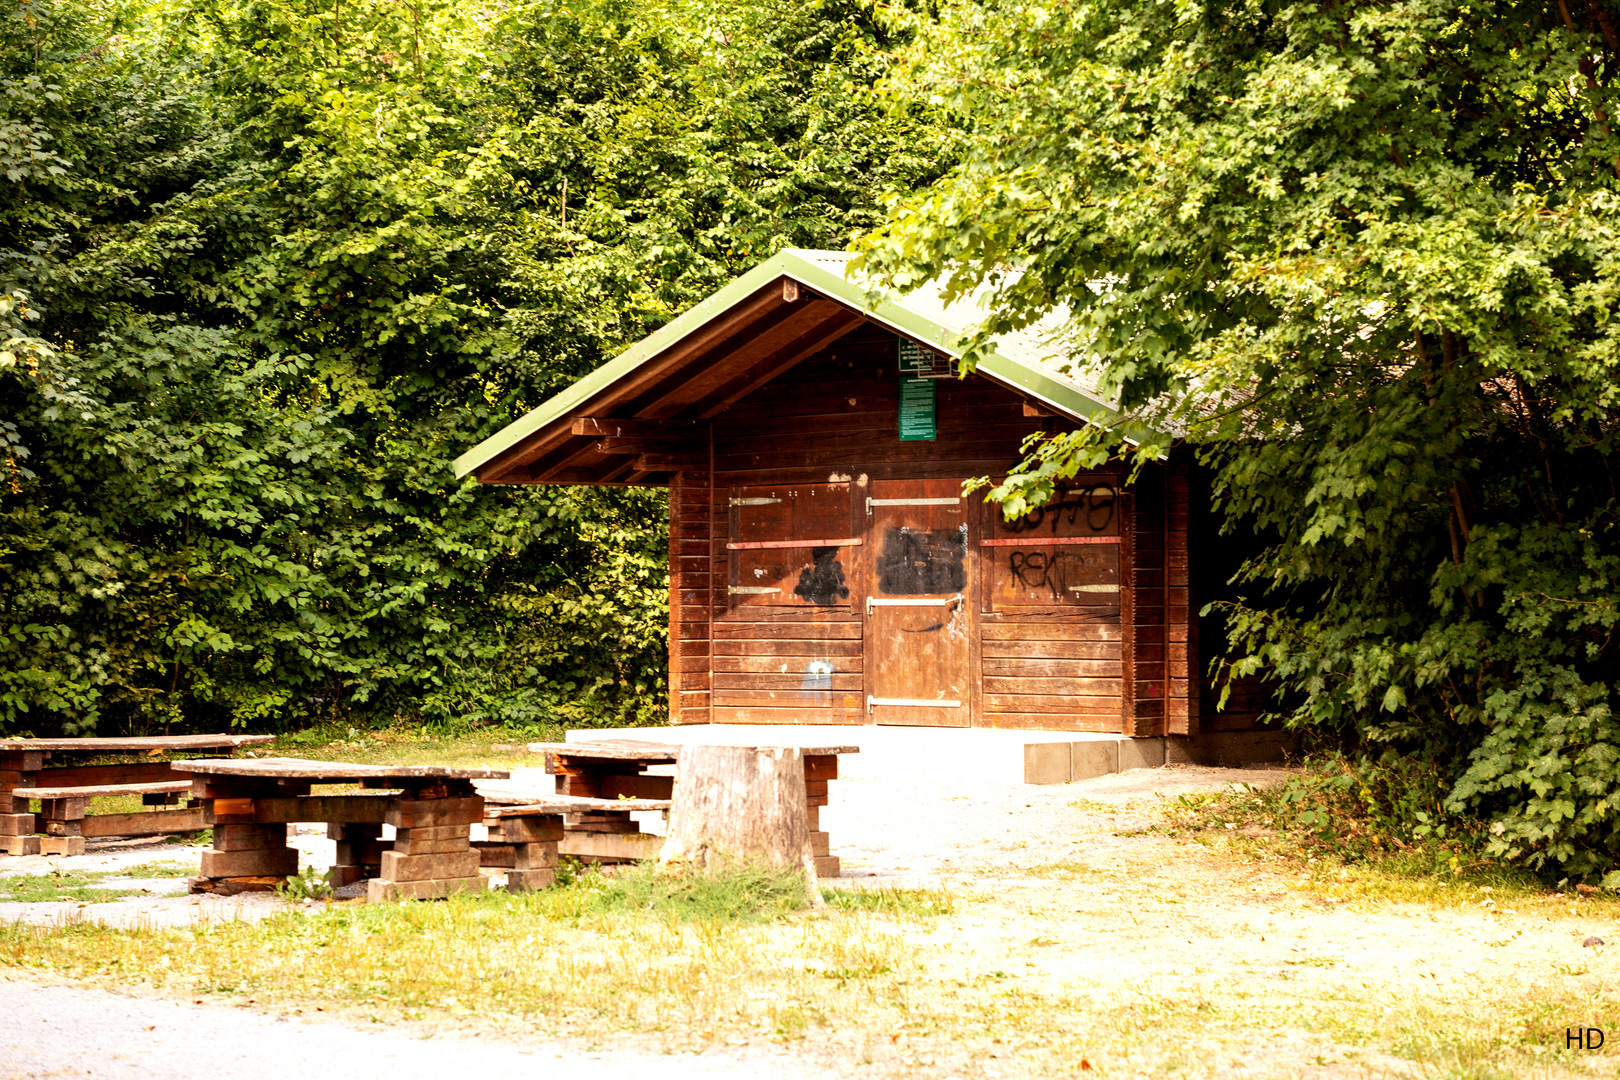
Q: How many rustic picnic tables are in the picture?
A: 3